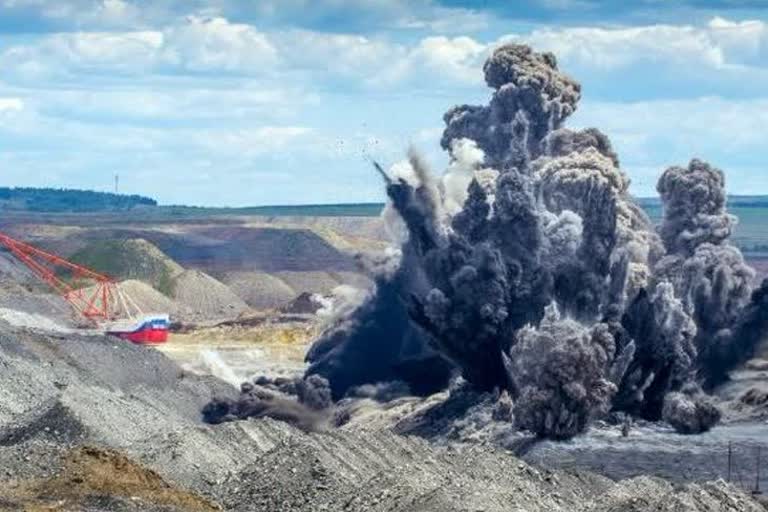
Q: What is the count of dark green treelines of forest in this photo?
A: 1